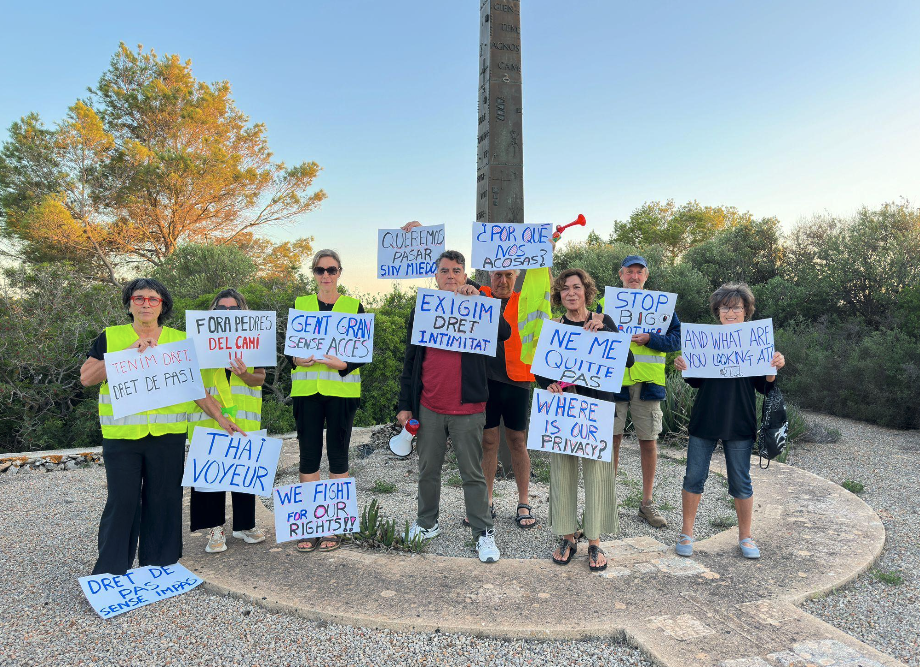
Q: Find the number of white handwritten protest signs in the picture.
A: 13